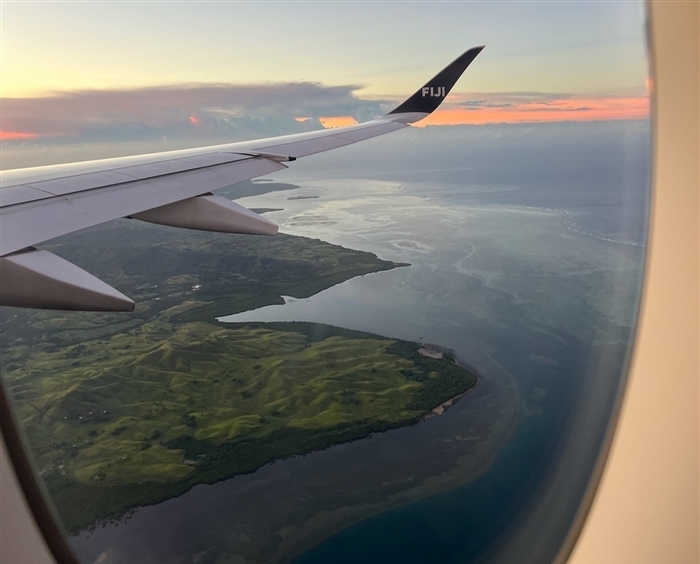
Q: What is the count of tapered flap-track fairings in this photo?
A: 2